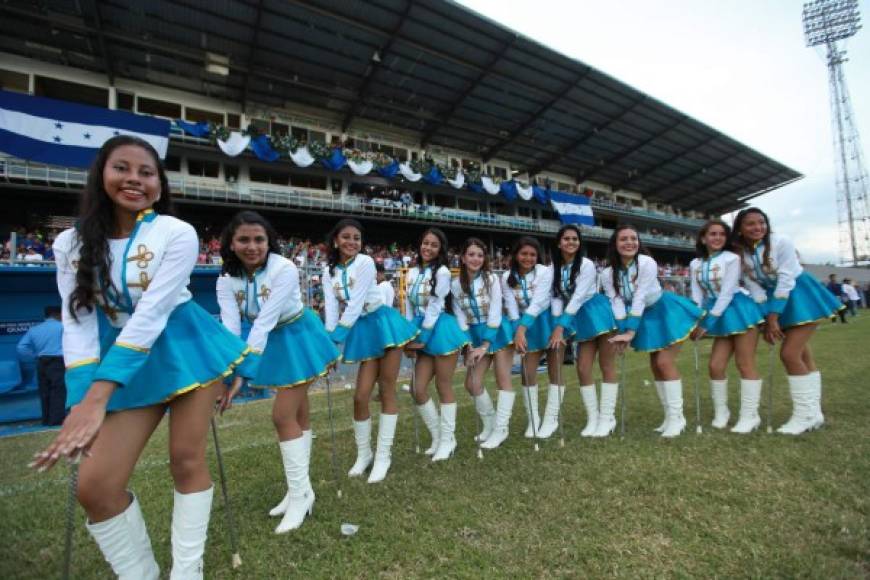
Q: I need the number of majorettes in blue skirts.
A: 10